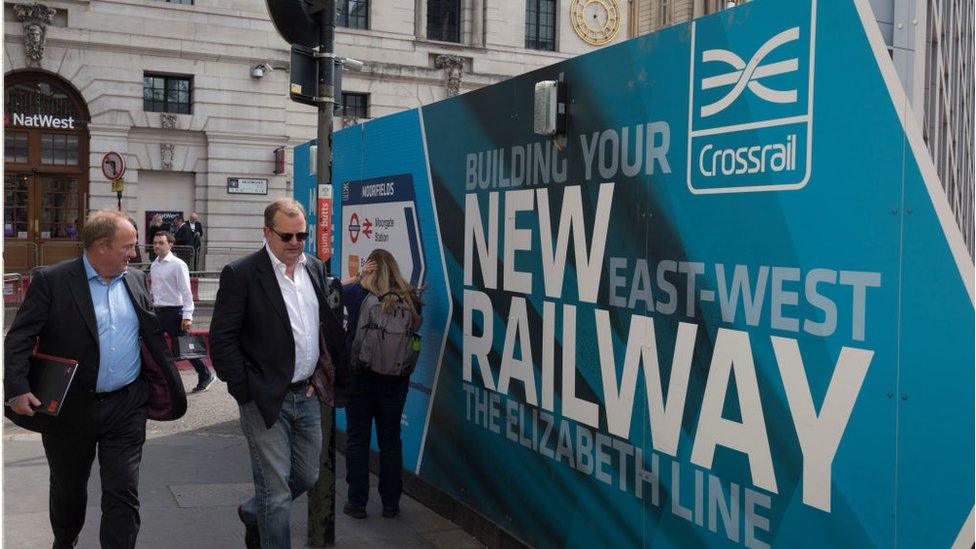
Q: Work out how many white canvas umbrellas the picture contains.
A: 0